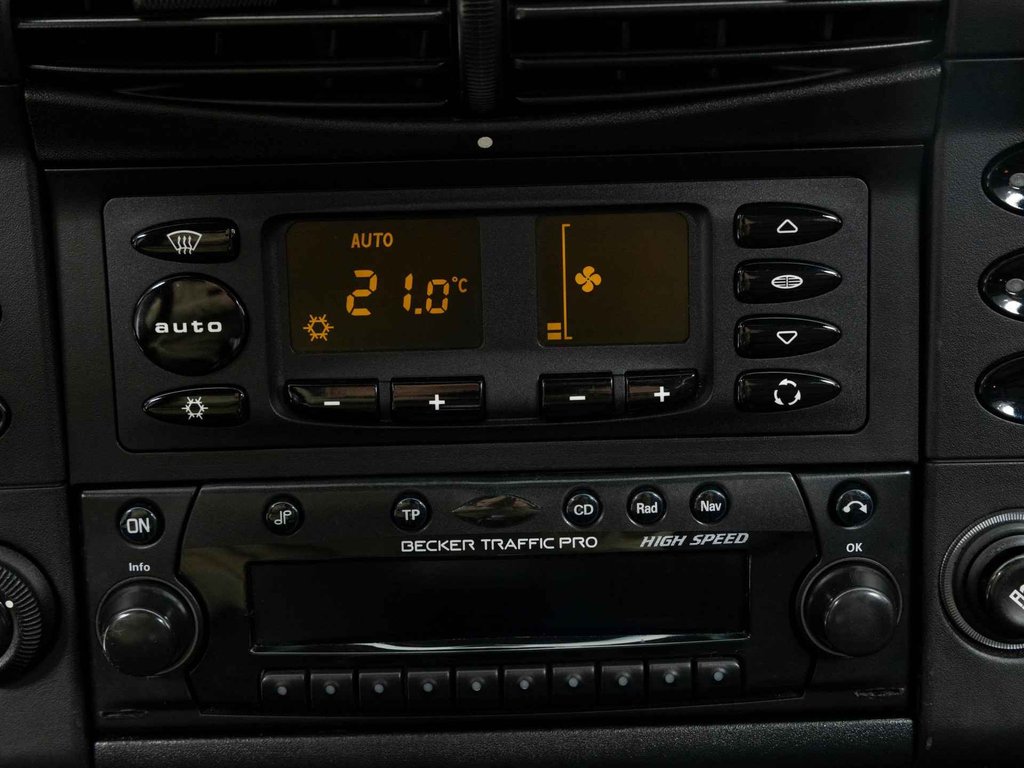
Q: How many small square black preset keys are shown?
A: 10